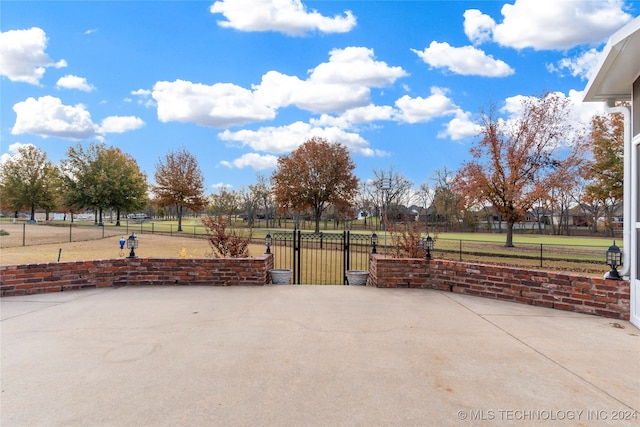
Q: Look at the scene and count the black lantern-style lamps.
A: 5